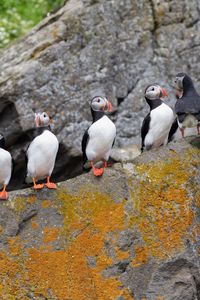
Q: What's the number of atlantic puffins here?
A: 5